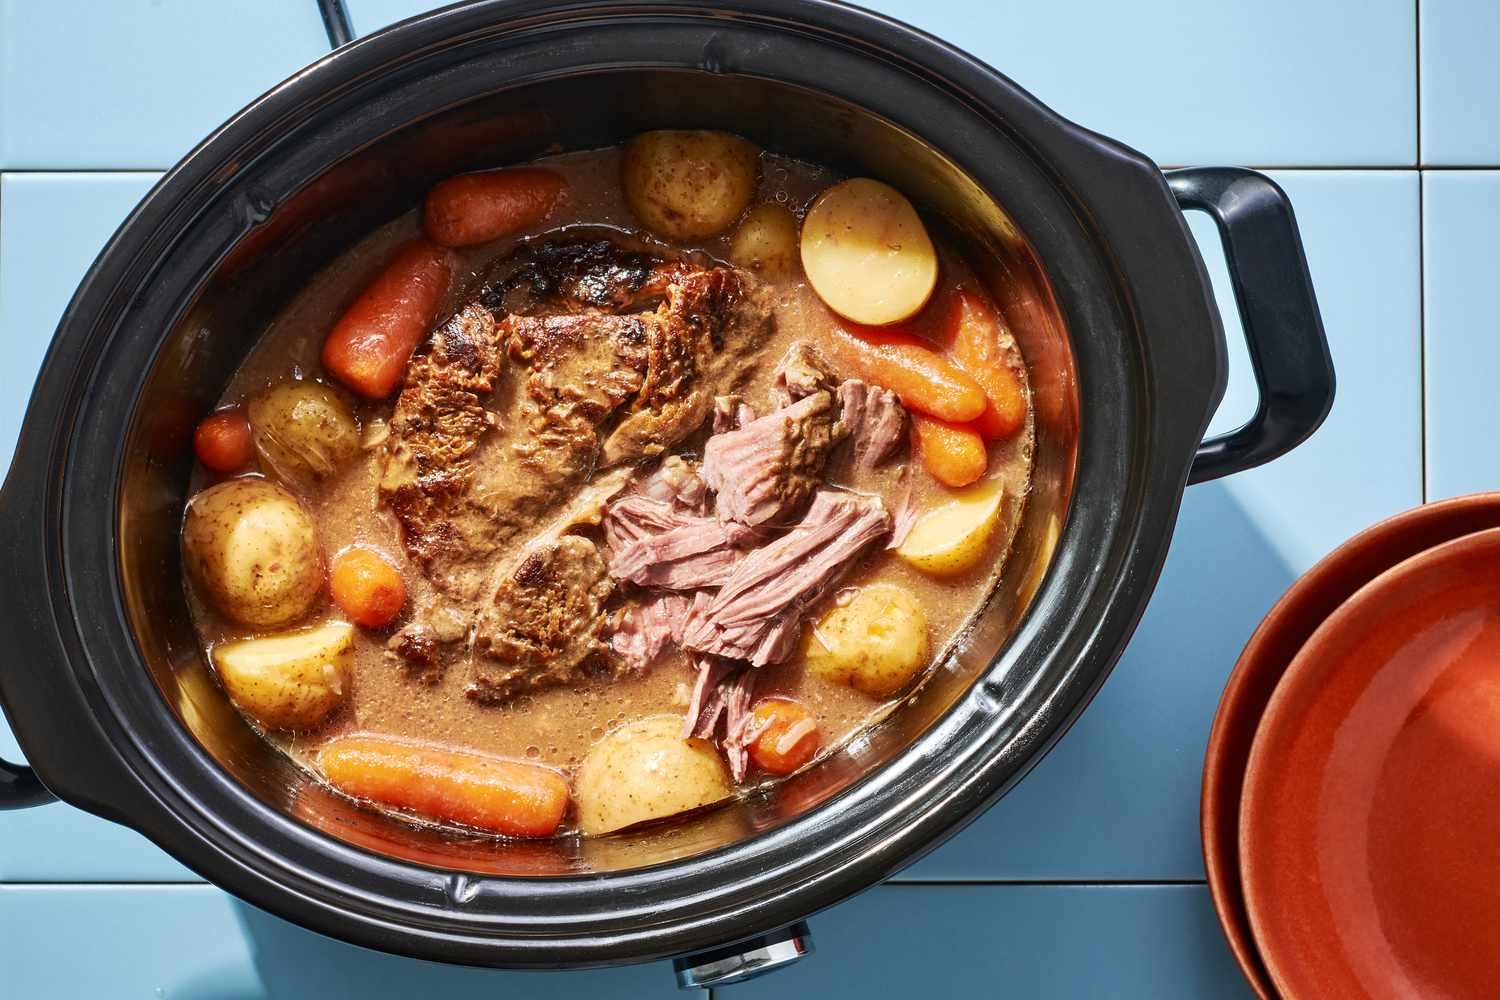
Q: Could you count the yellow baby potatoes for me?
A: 9